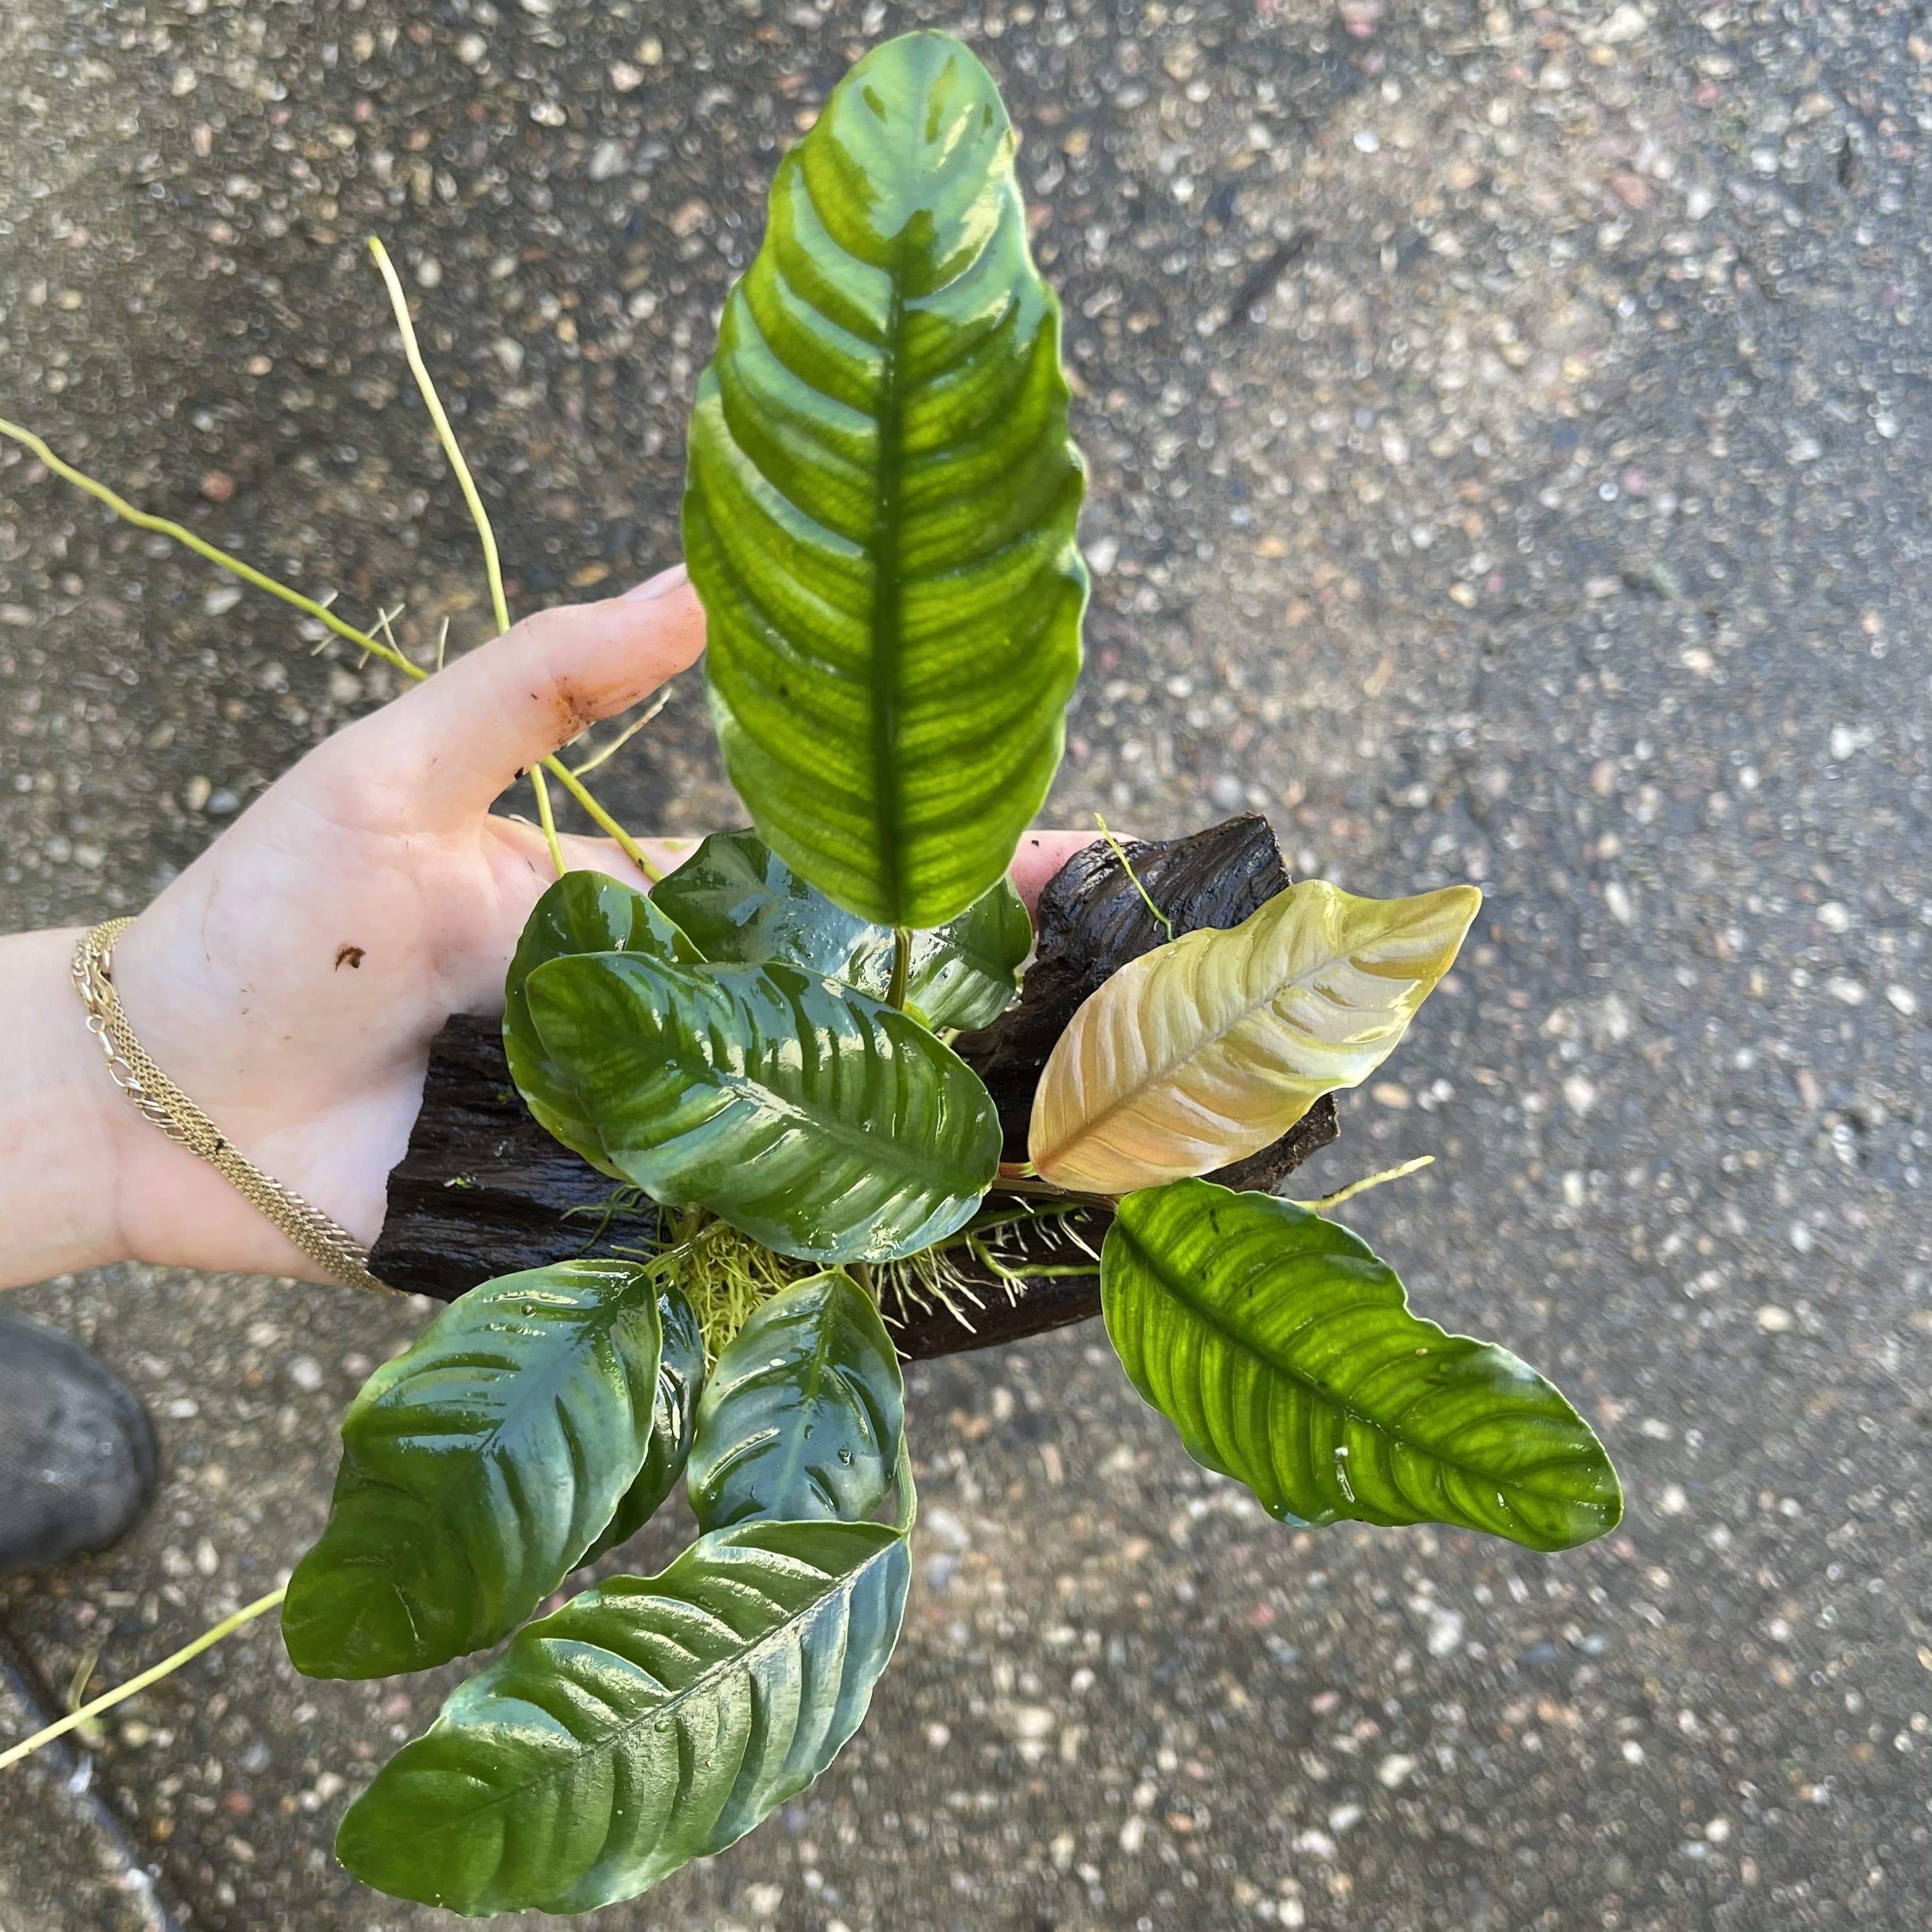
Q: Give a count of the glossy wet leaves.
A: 10